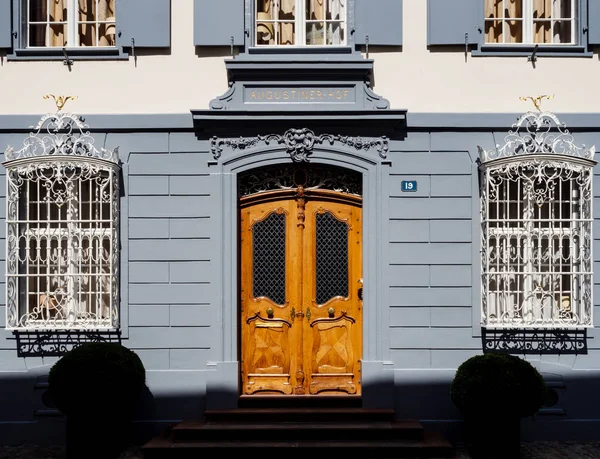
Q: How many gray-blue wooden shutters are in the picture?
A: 6